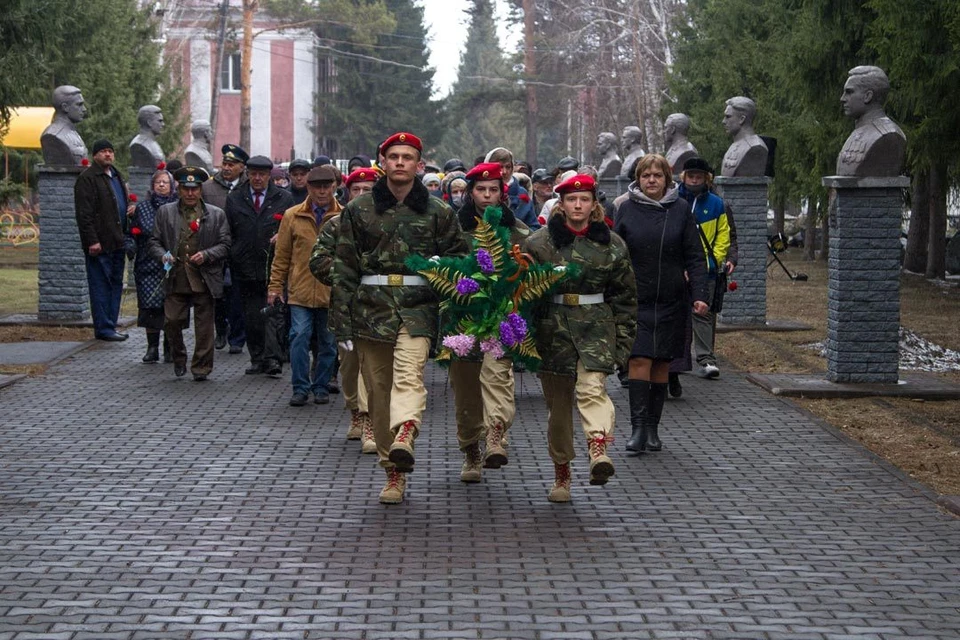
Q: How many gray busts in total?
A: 8